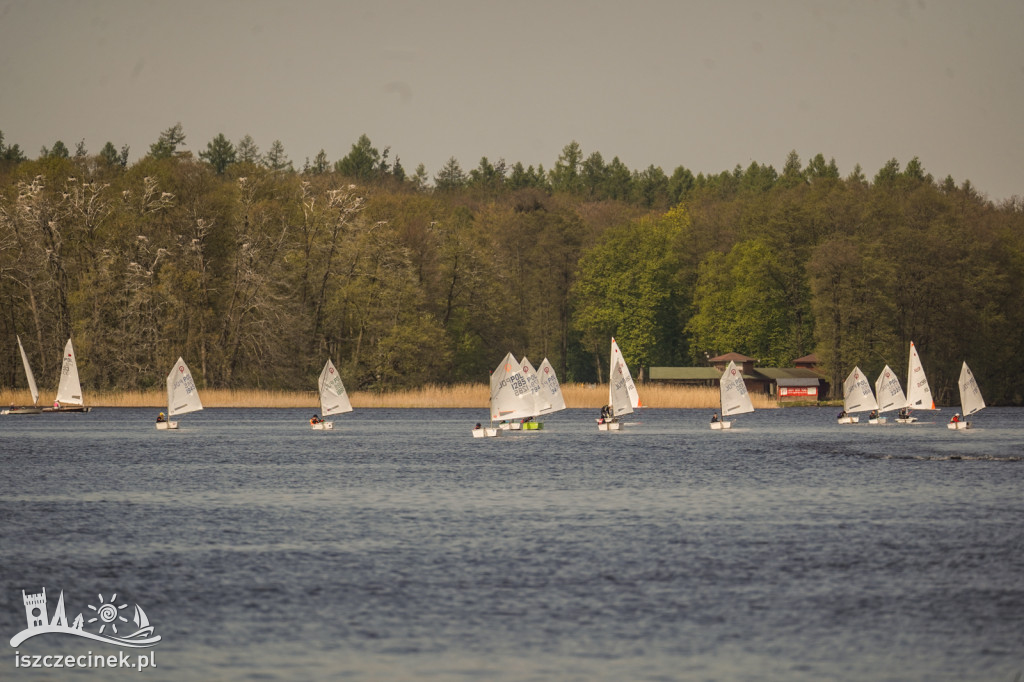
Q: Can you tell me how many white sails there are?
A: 14